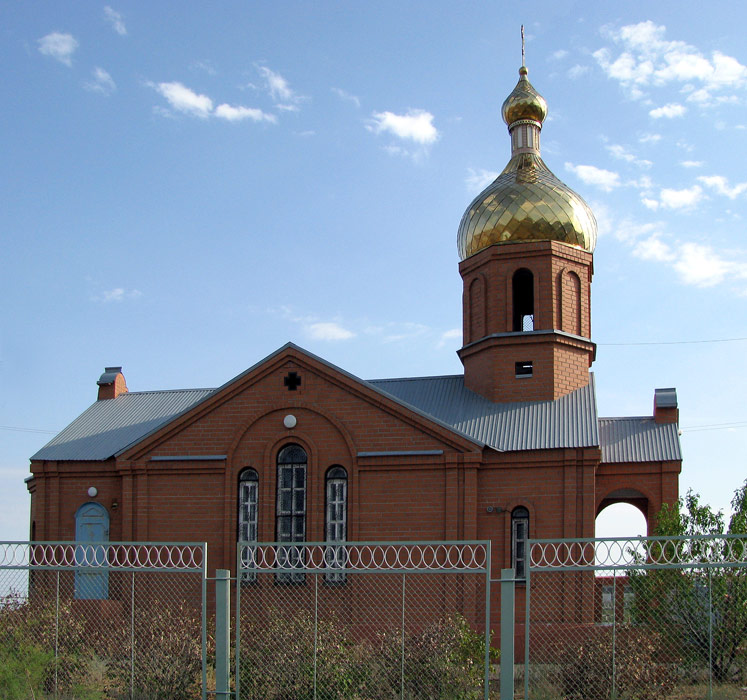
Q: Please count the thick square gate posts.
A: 2